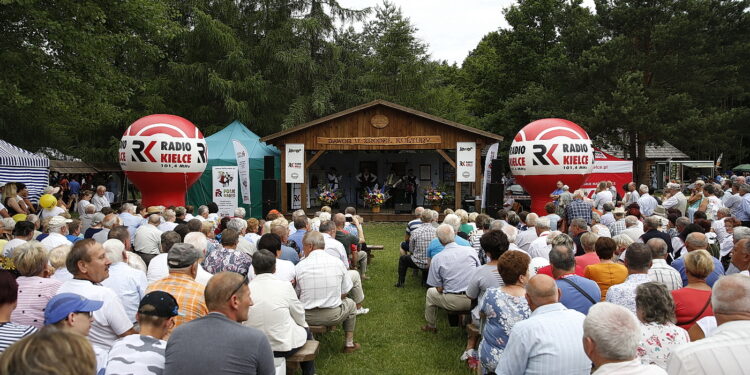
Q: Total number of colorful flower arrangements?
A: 3